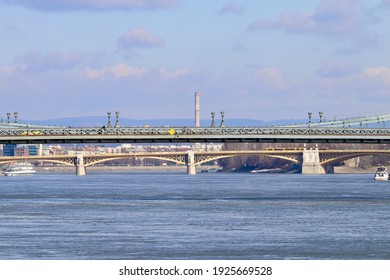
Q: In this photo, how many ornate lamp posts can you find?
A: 8